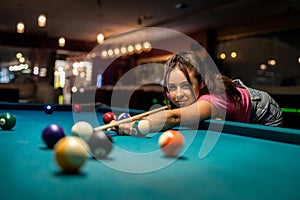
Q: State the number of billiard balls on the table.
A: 11